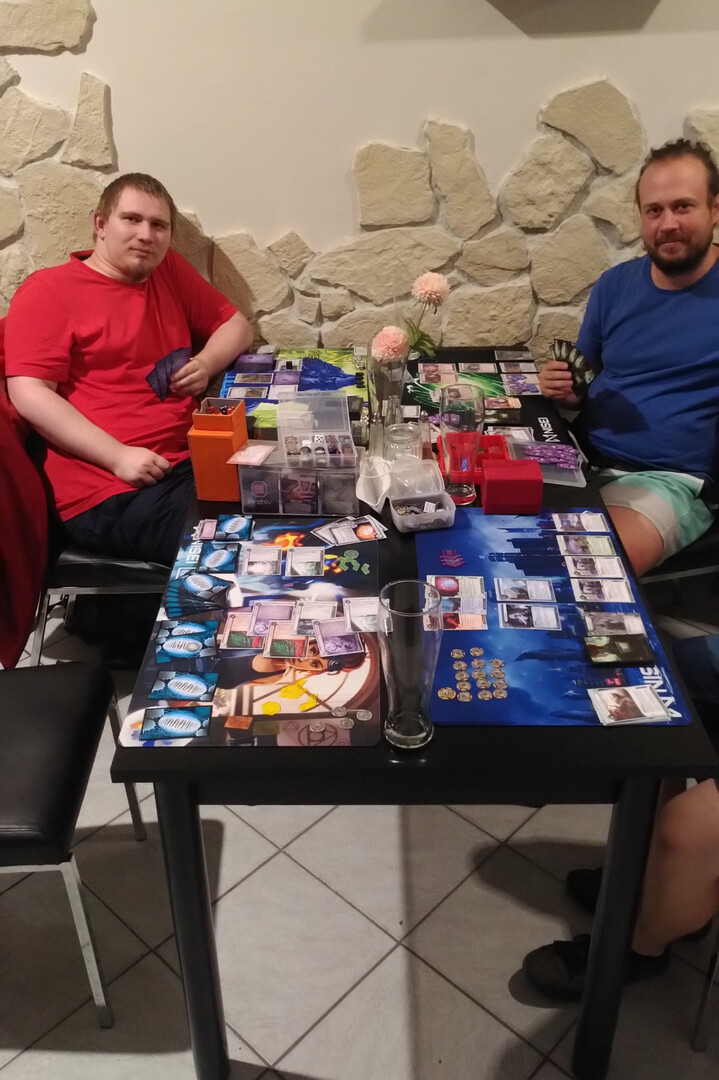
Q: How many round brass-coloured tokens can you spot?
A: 15